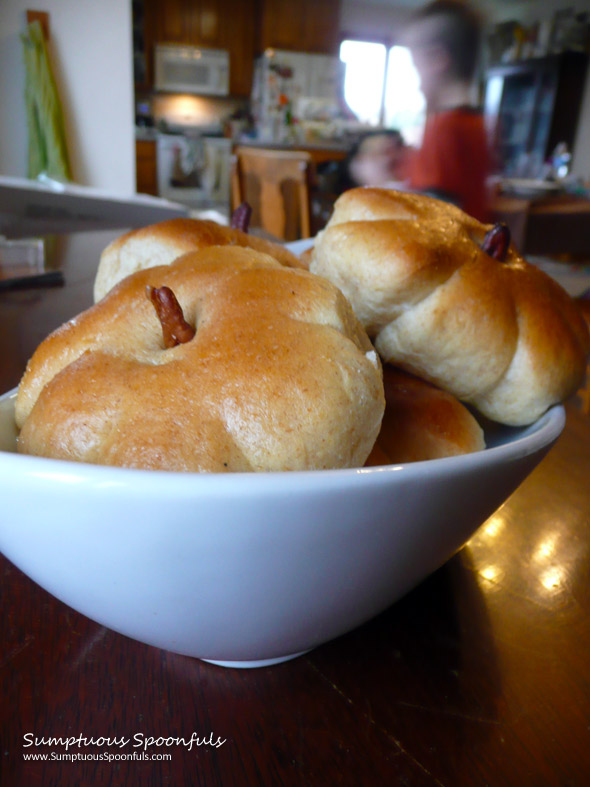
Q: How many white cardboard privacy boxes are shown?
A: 0